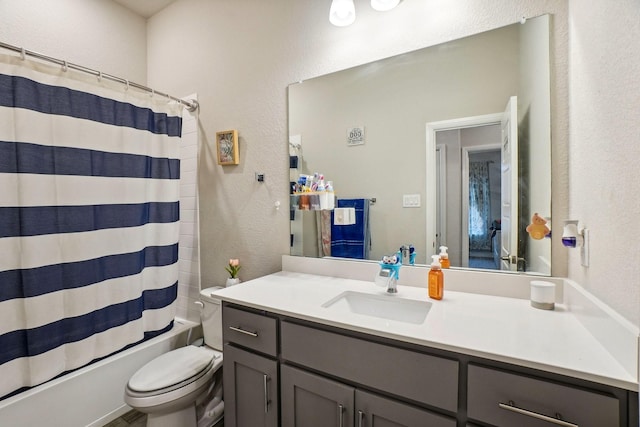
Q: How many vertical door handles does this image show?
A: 3